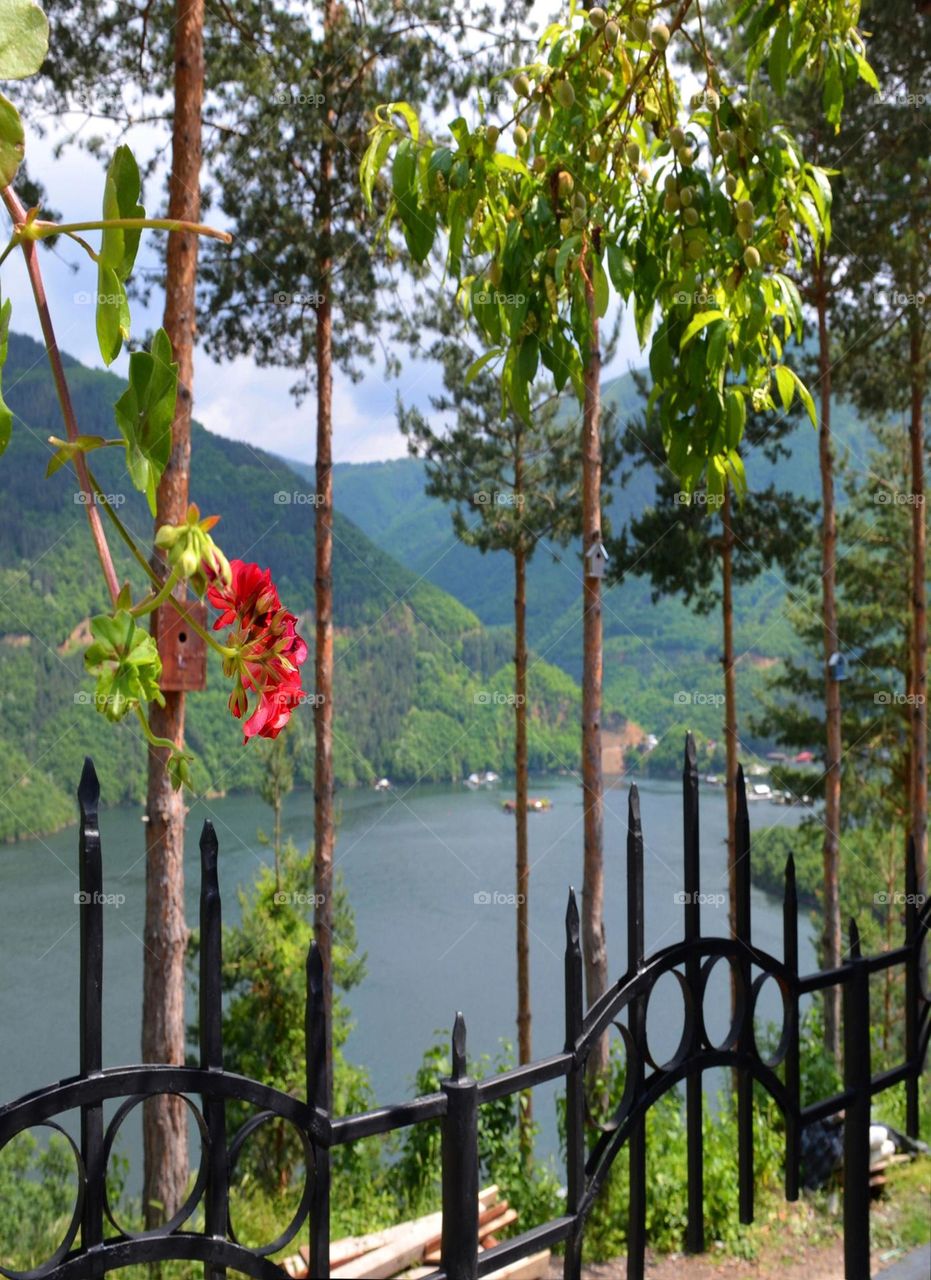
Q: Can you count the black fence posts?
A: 11